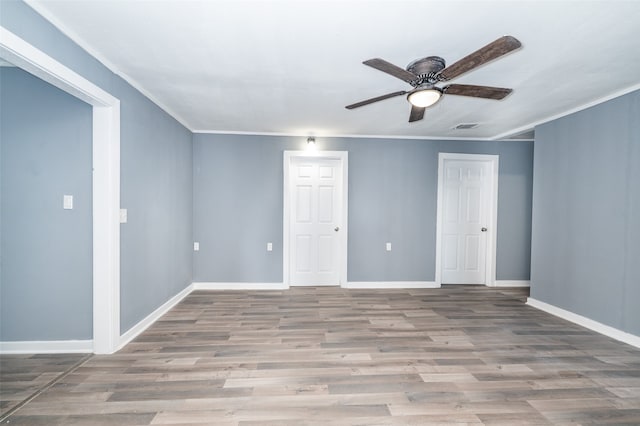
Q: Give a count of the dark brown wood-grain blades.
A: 5